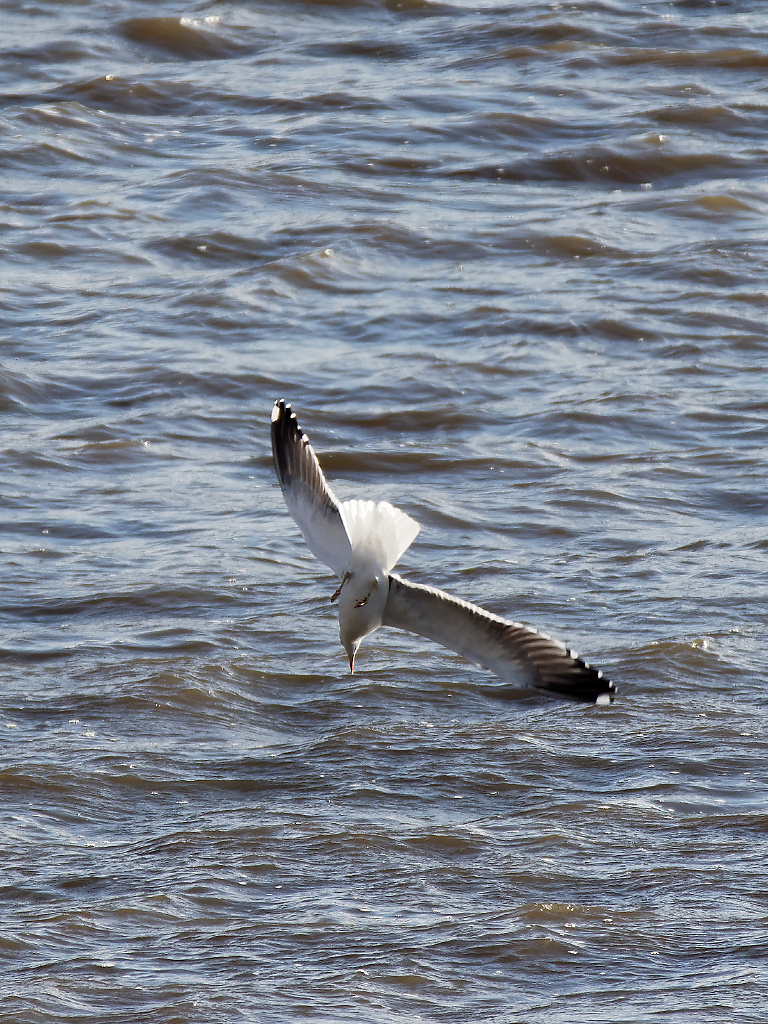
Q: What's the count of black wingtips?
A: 2